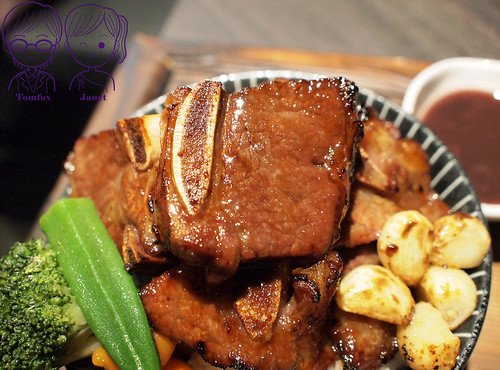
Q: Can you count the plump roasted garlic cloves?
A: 5